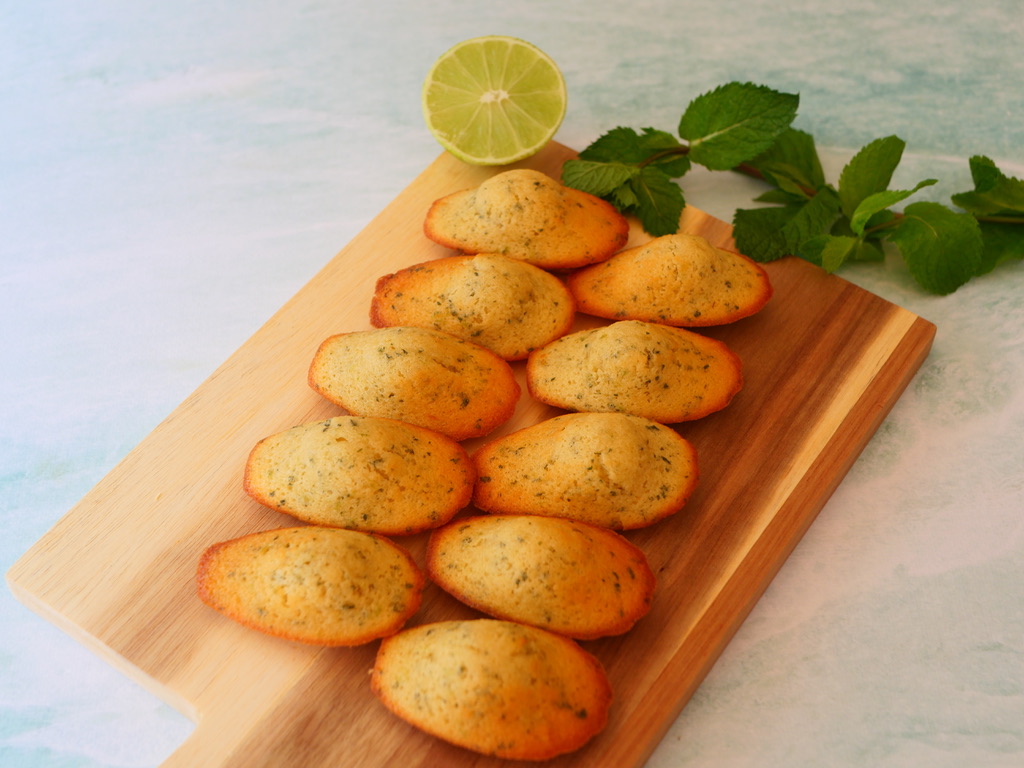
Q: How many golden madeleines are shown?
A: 10